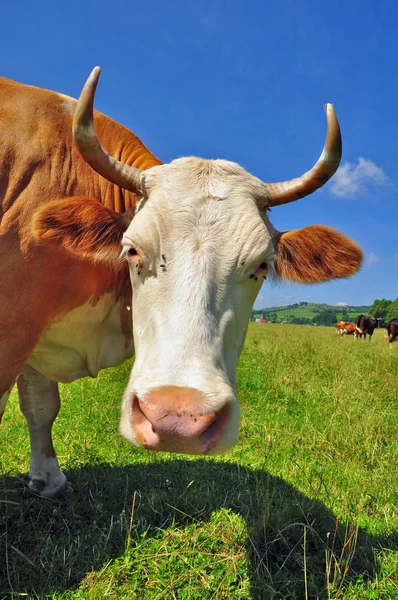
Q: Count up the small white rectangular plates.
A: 0